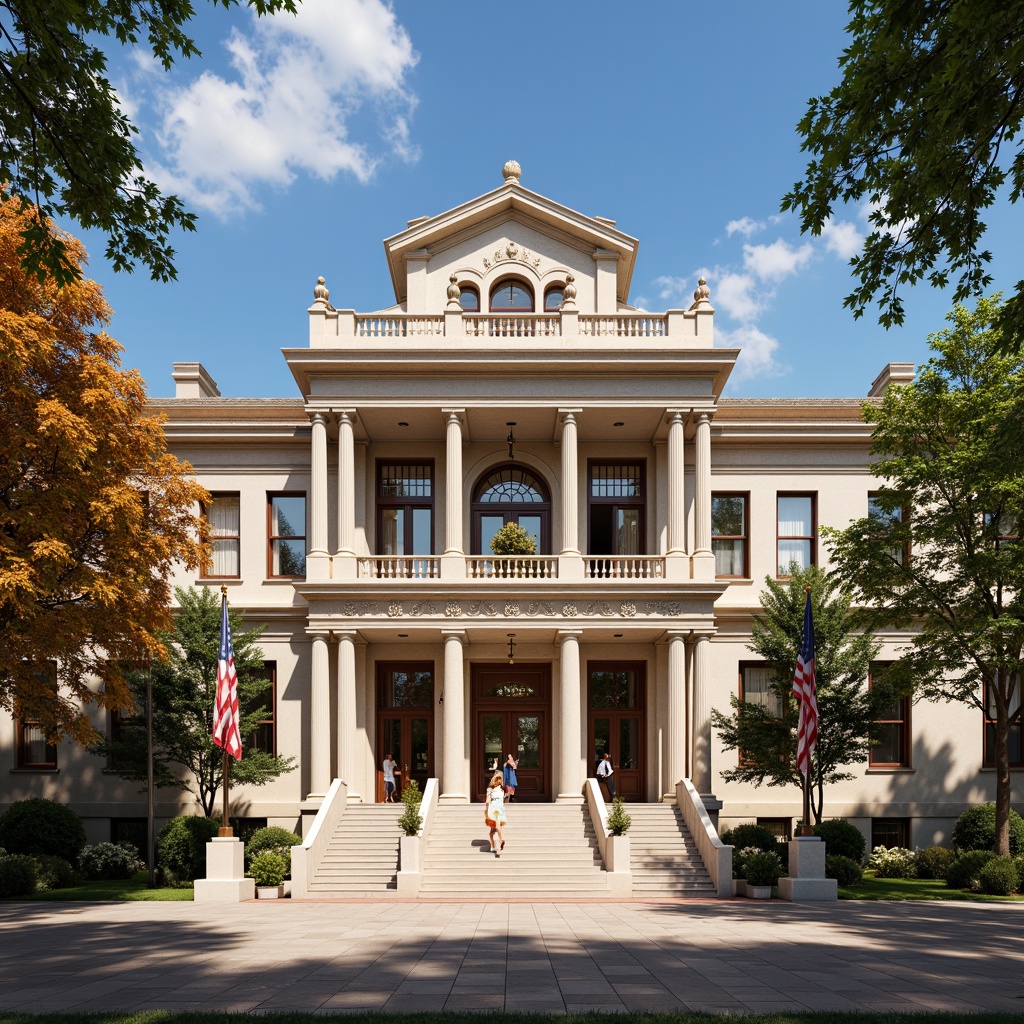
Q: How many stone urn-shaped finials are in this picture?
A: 5